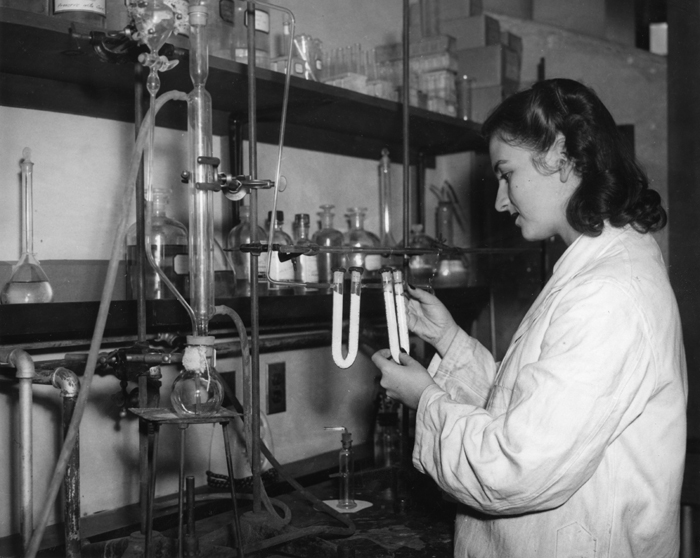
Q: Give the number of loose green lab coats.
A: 0